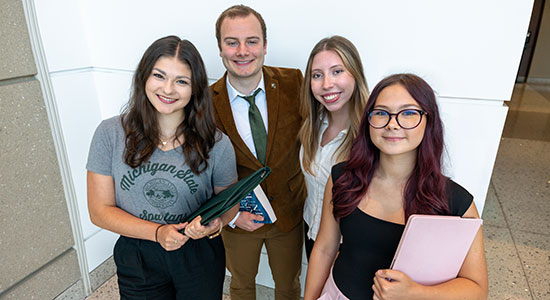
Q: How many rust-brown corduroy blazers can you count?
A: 1